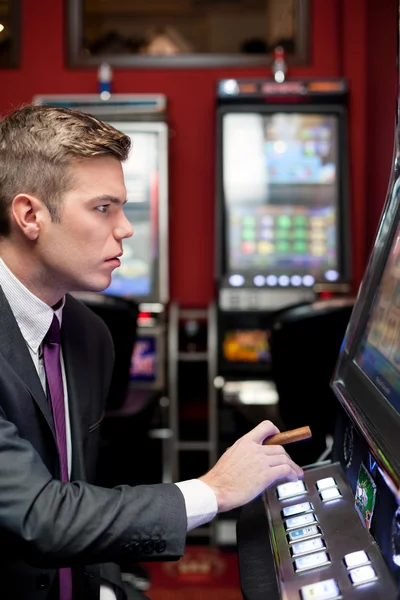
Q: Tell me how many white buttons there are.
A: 11